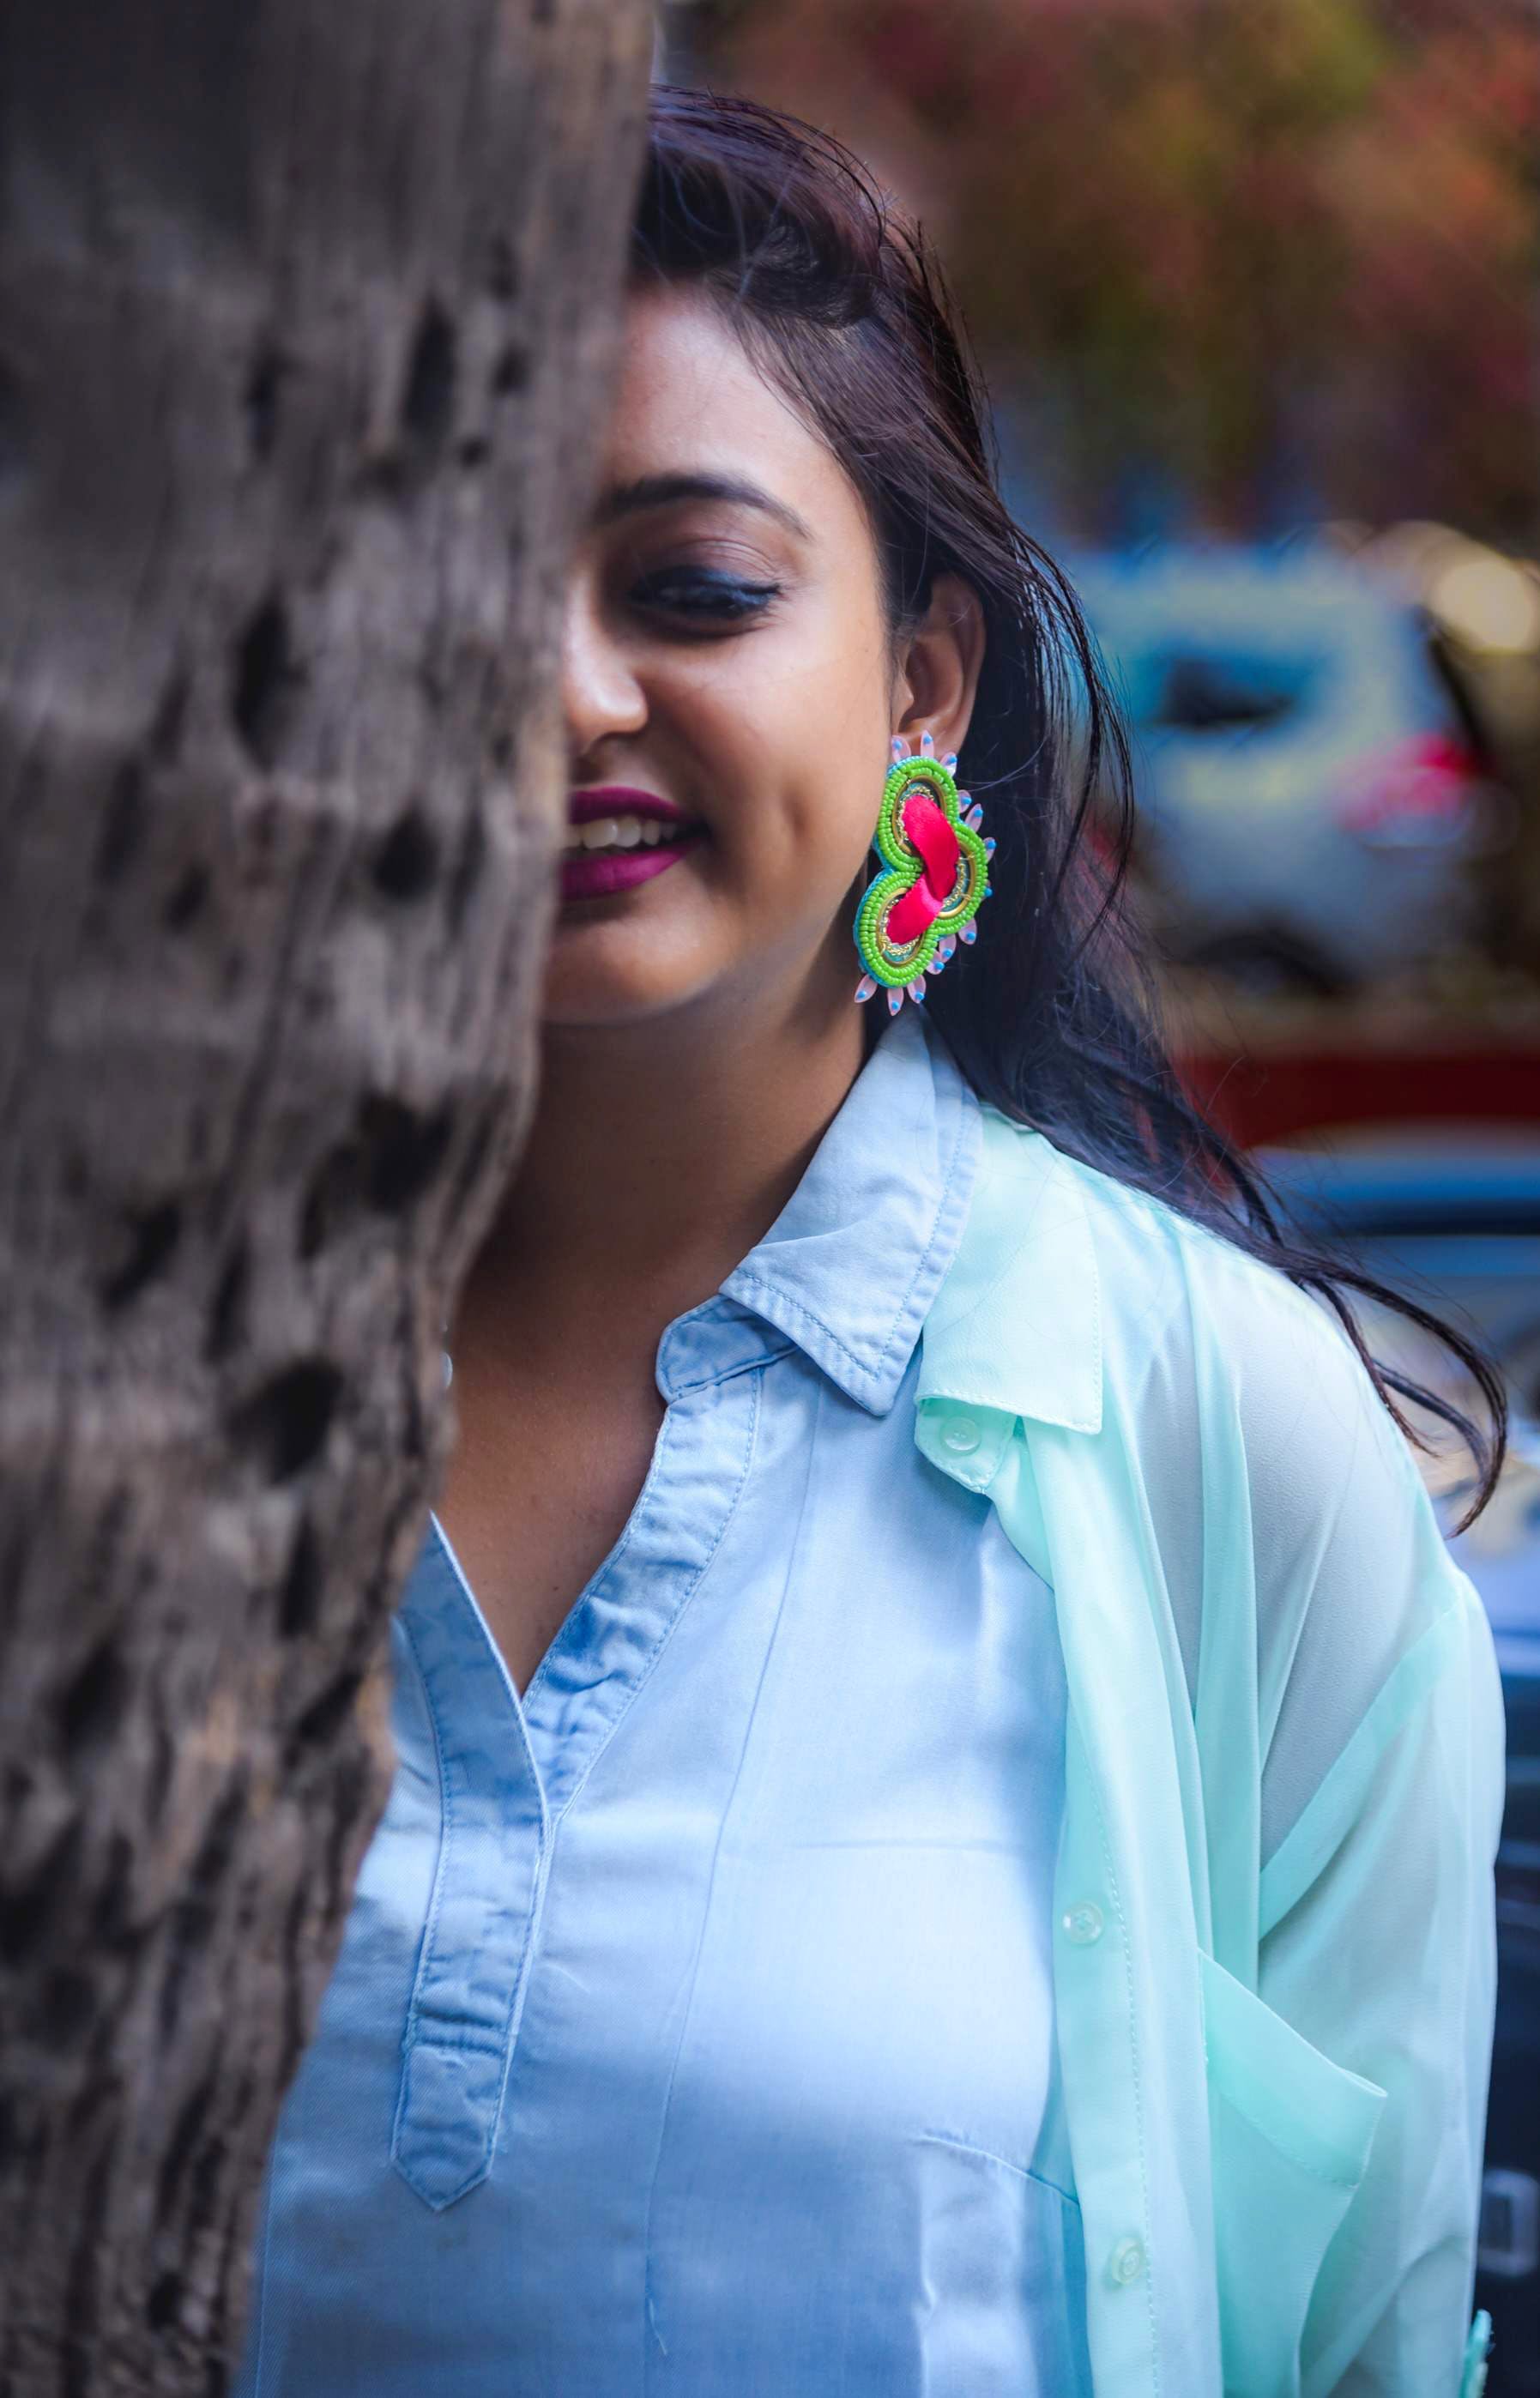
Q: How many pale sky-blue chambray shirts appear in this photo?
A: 1